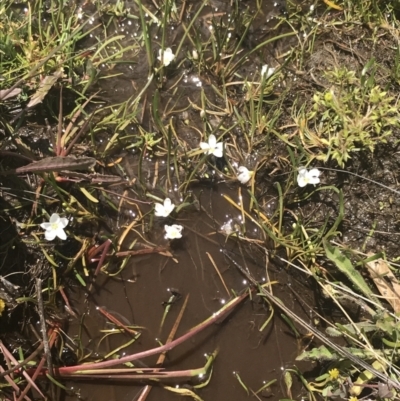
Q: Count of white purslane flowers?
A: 8